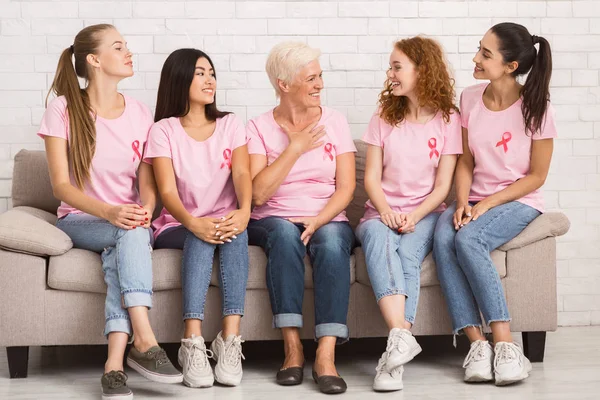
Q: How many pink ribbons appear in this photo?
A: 5